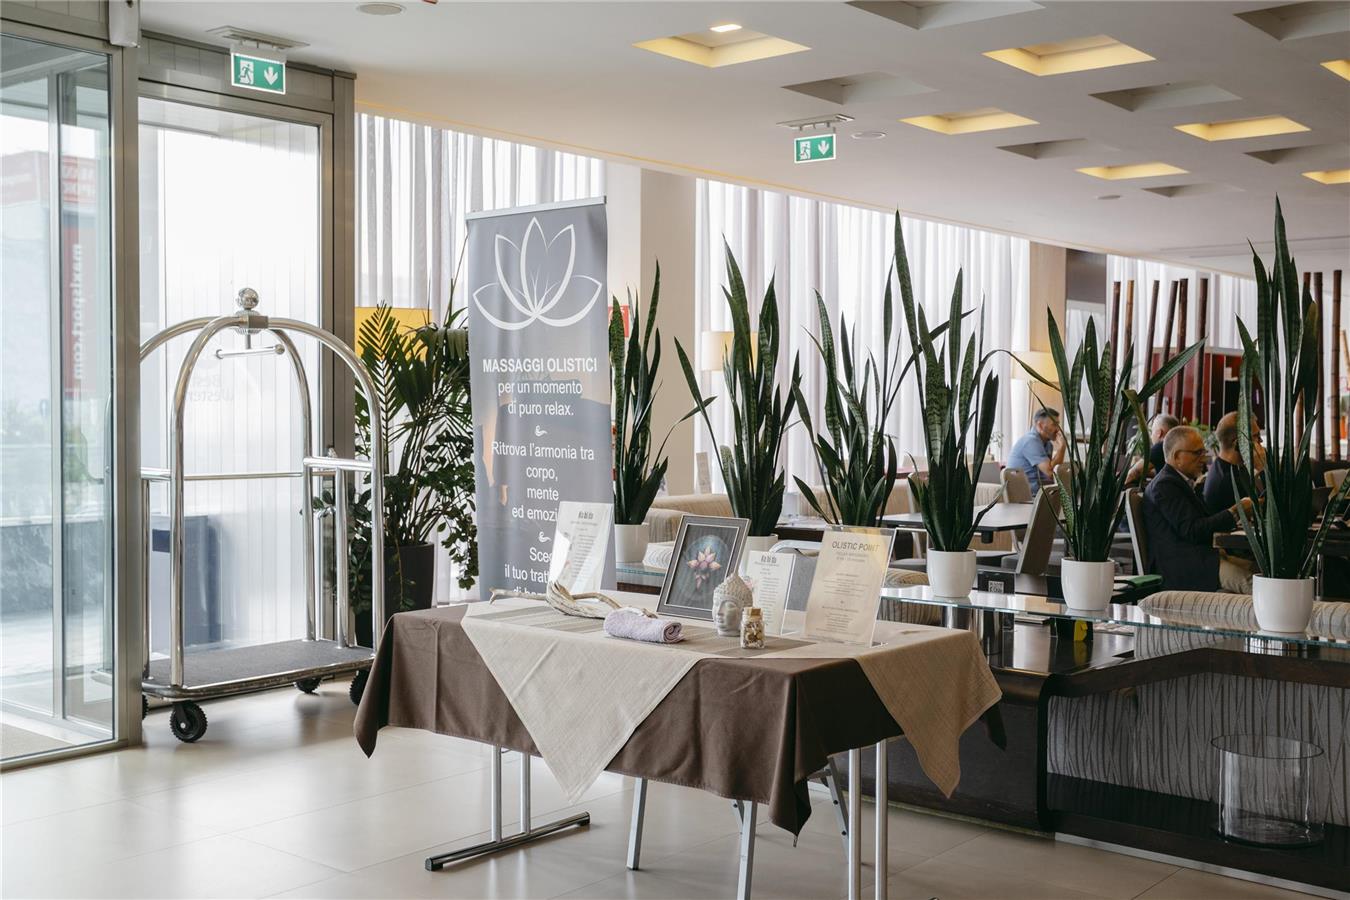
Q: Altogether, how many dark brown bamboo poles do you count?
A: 9